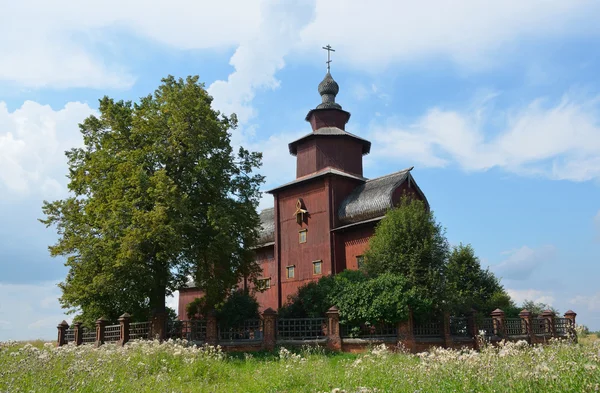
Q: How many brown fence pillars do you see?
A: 15